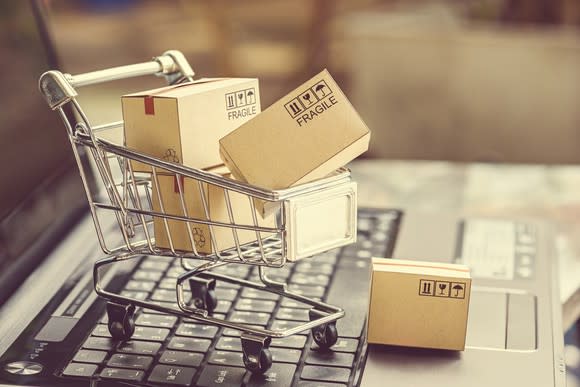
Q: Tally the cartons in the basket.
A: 3